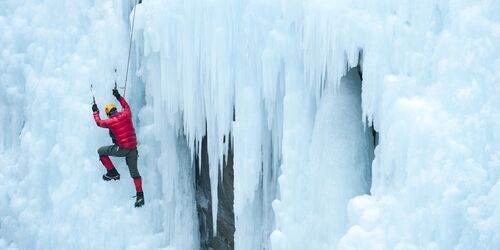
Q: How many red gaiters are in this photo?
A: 2